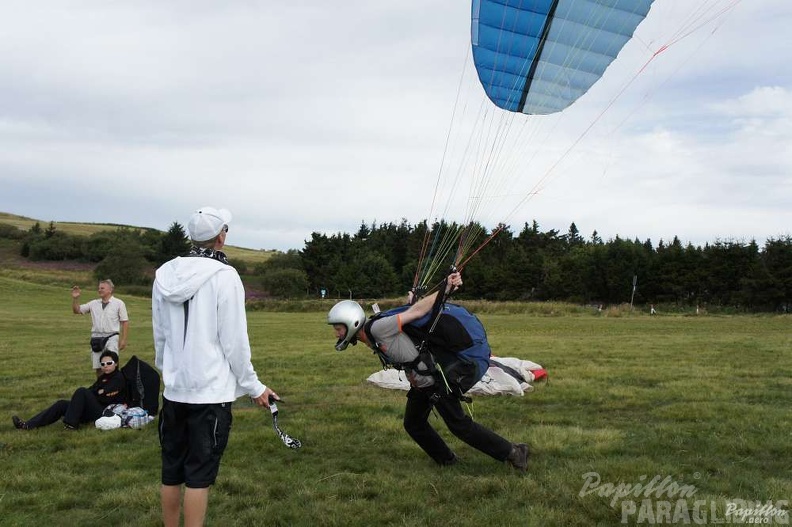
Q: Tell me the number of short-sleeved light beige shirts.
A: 1